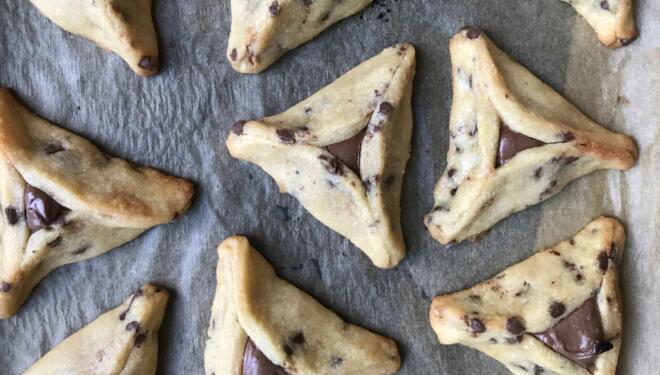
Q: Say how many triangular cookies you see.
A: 9